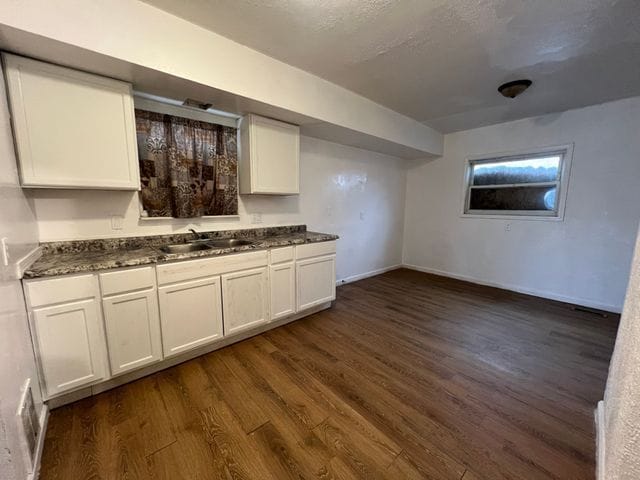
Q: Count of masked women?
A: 0